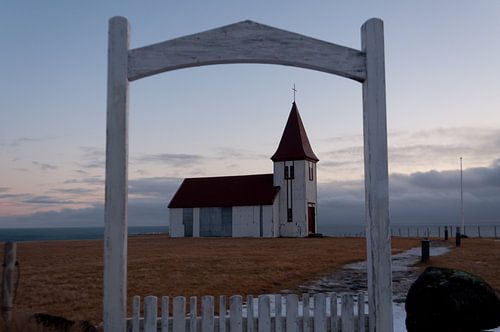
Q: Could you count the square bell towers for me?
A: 1